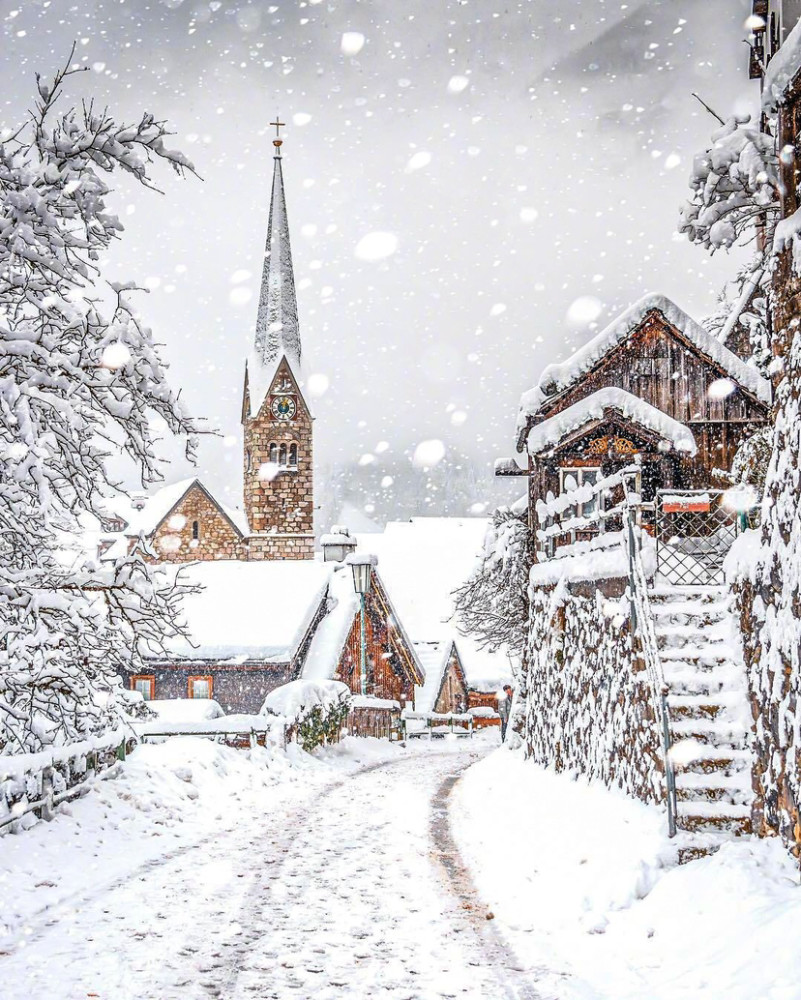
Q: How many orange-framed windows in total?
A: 2